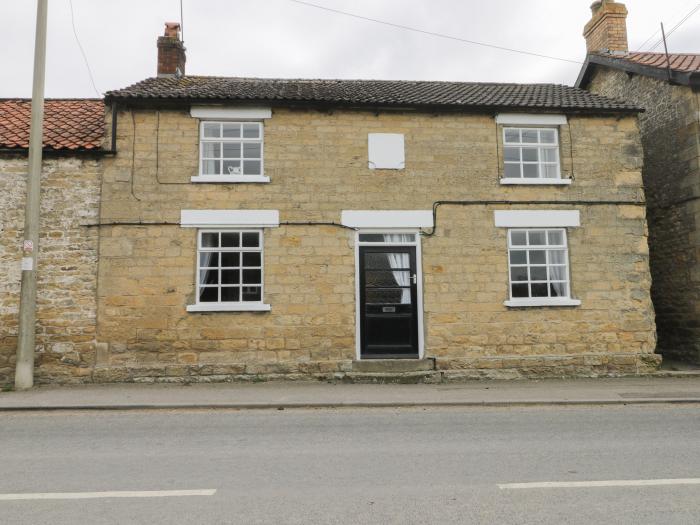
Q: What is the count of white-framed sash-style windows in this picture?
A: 4